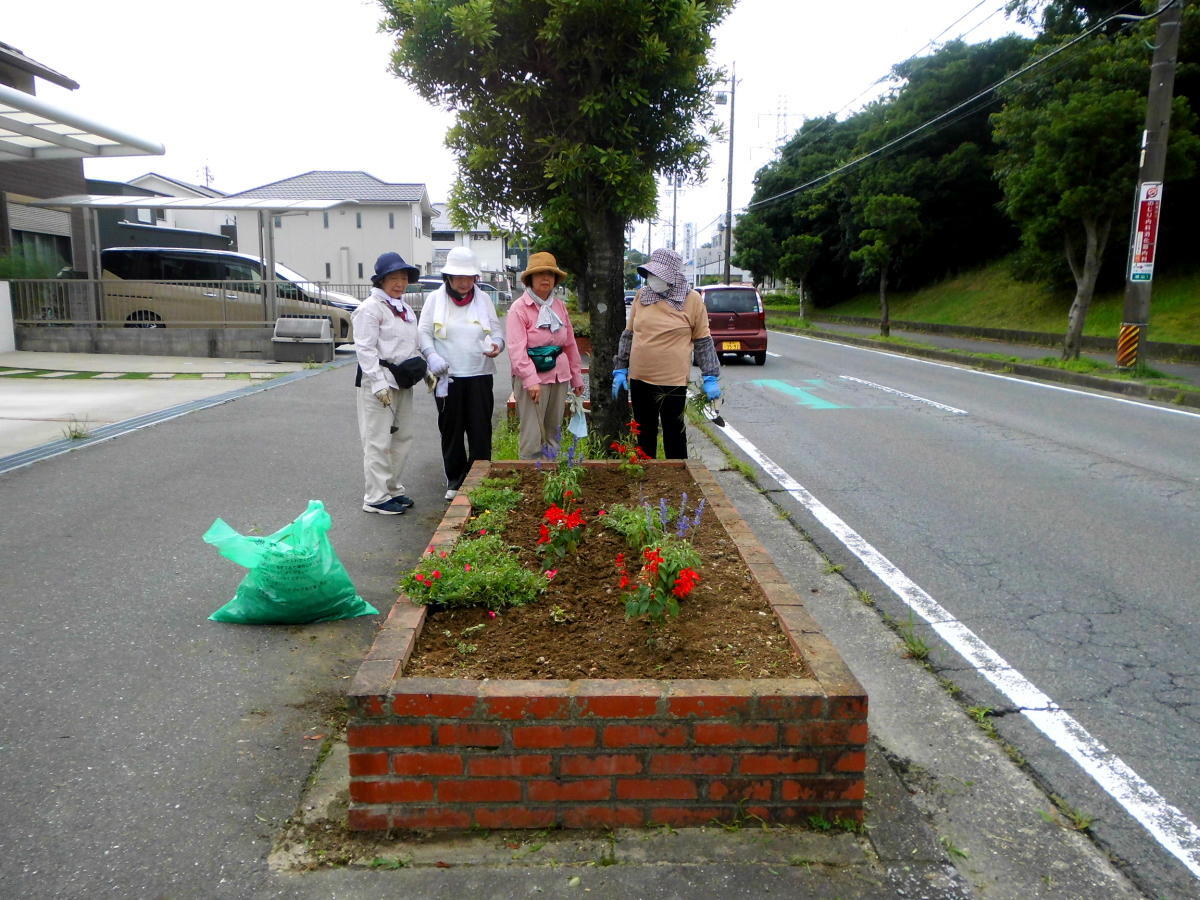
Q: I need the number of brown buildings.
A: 1